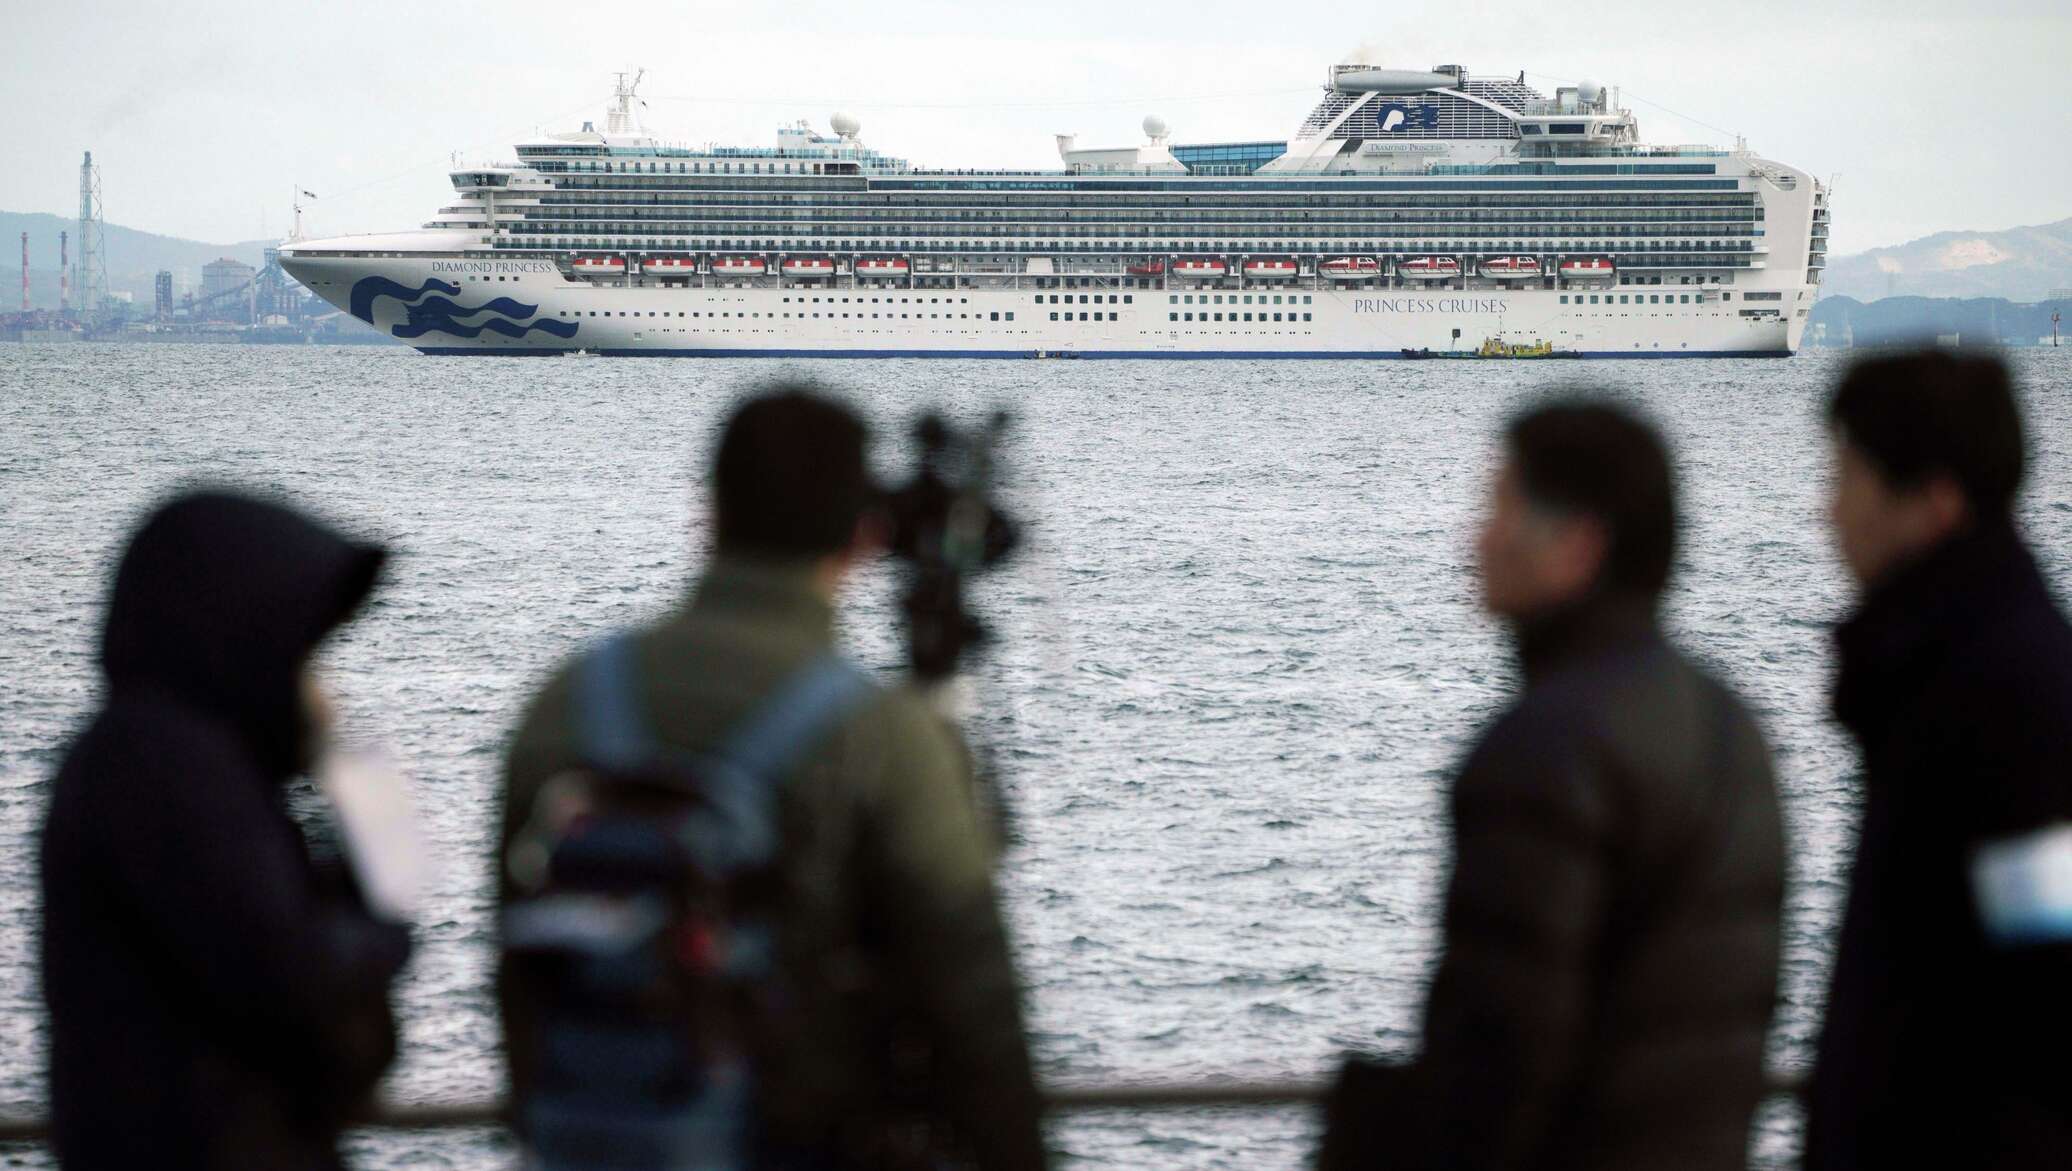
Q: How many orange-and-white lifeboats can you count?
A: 11